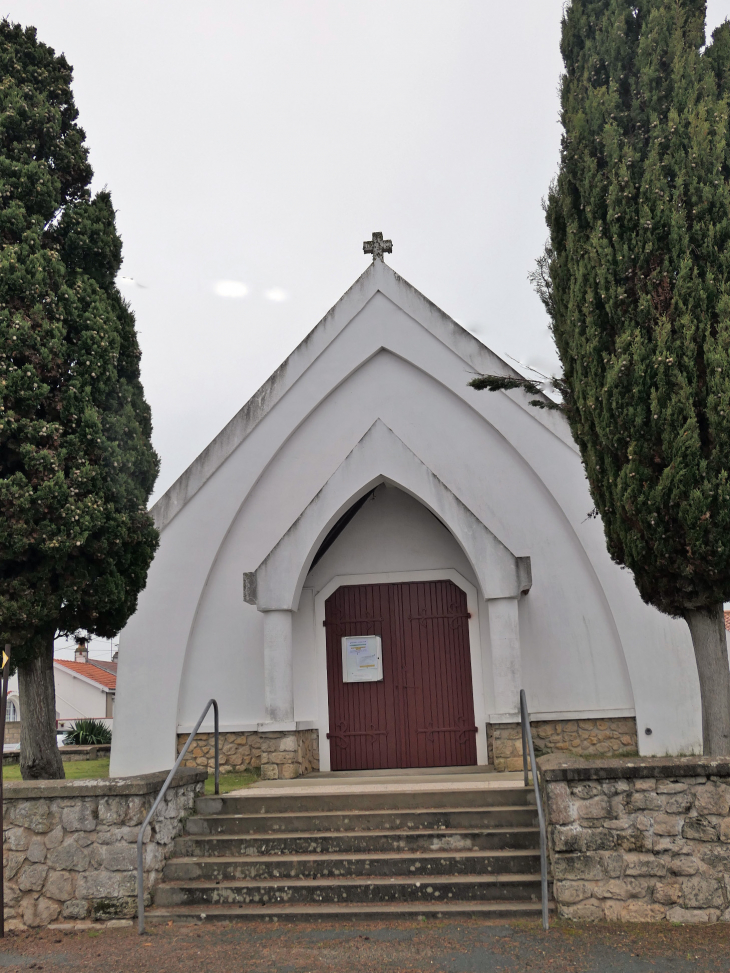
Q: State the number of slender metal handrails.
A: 2